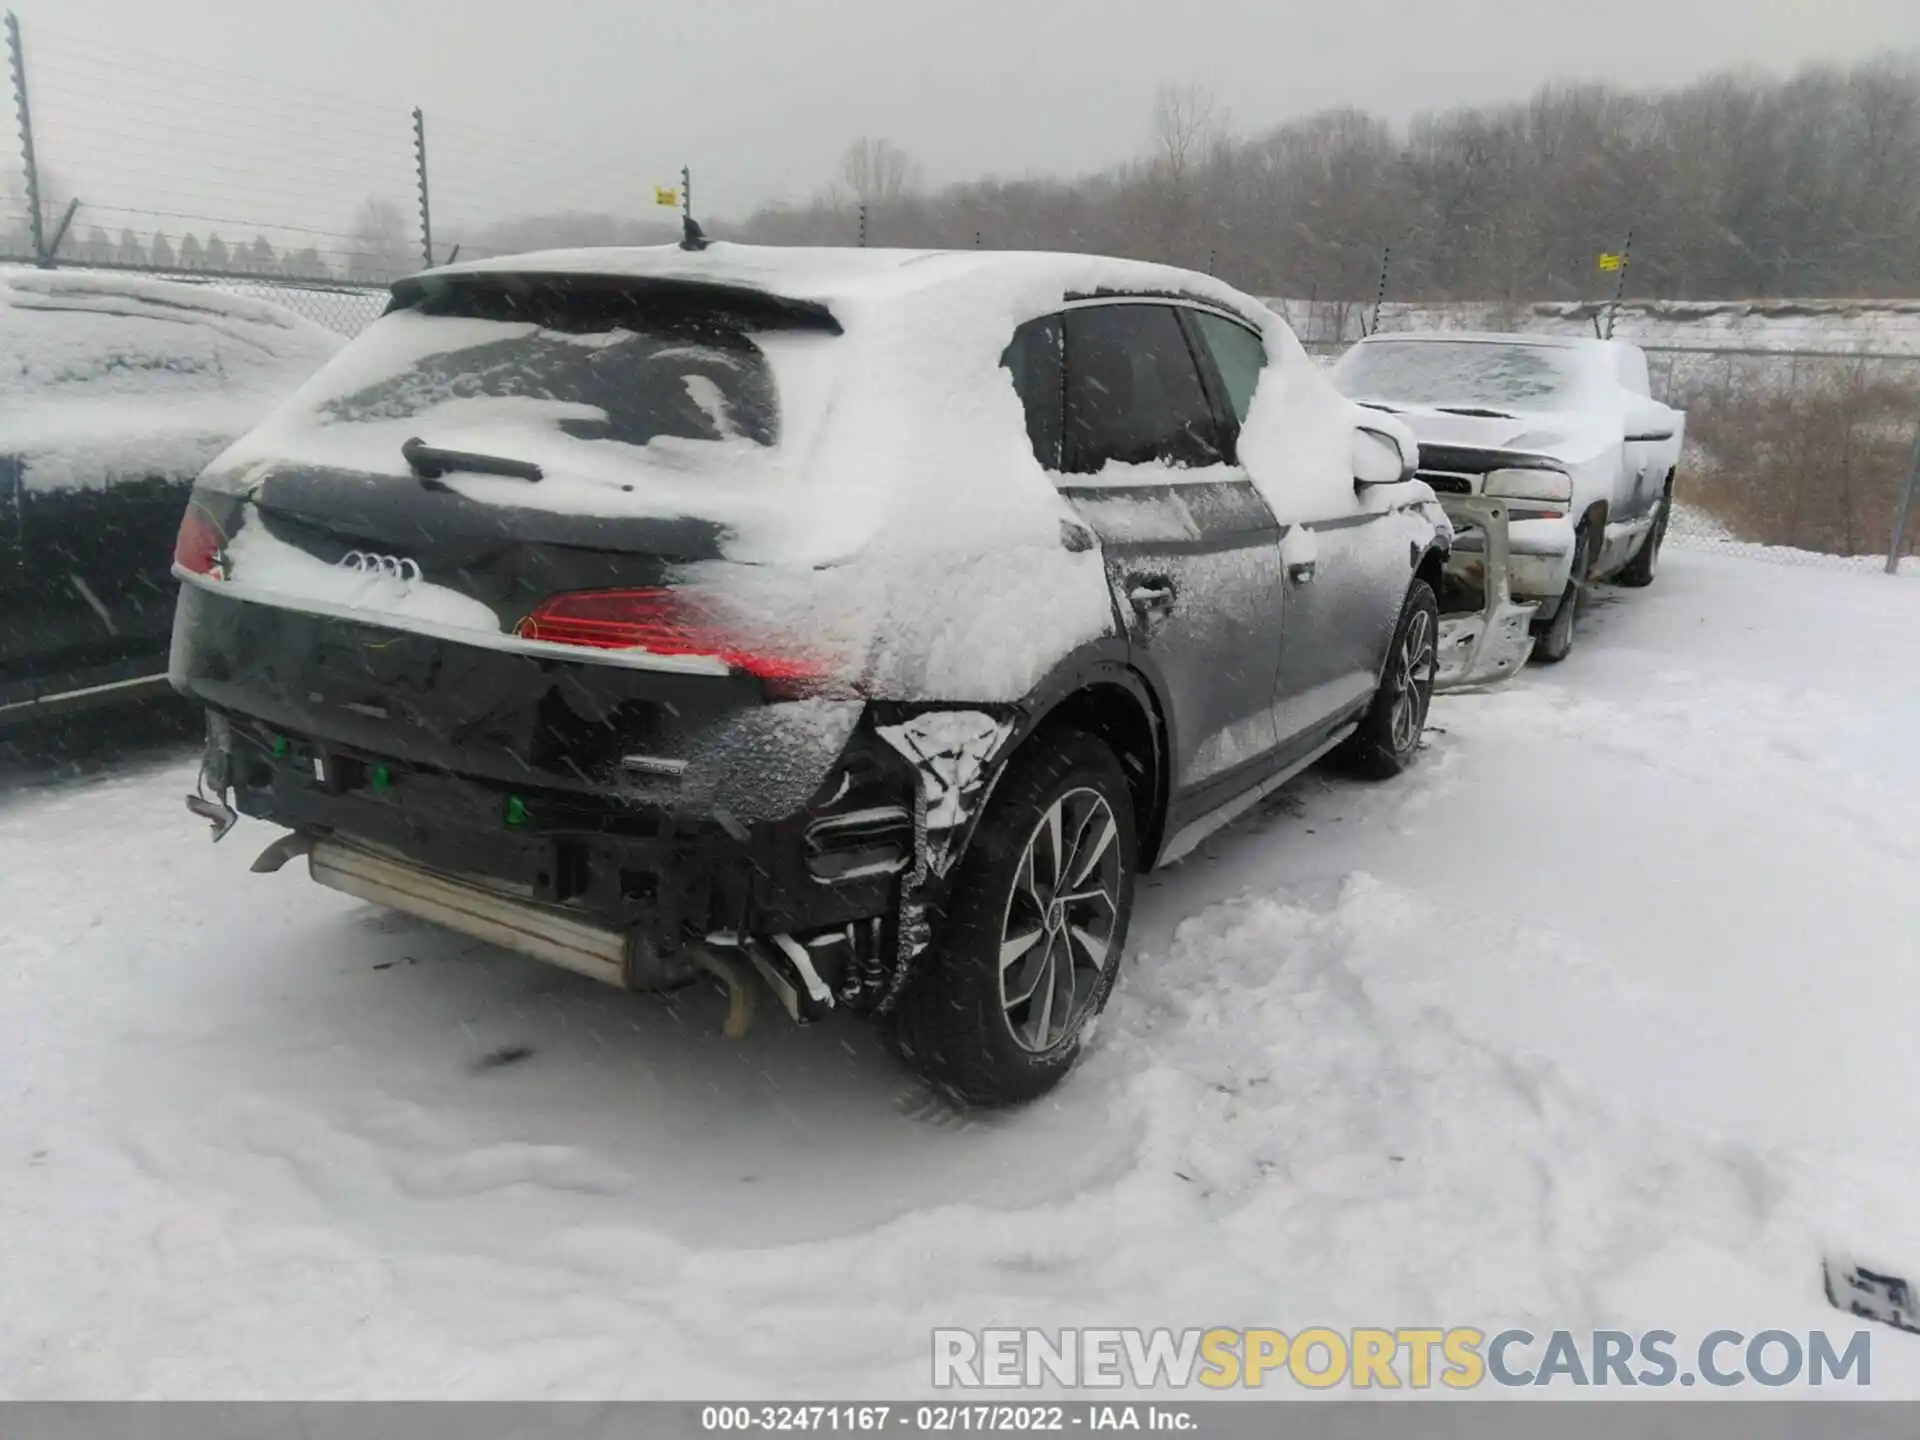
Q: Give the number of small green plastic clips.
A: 3